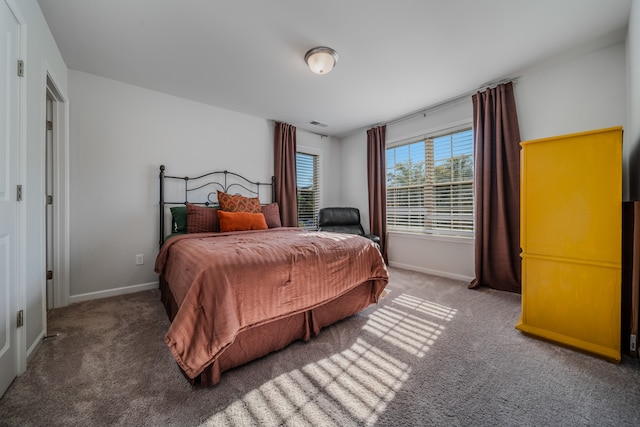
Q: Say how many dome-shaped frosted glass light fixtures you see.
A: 1